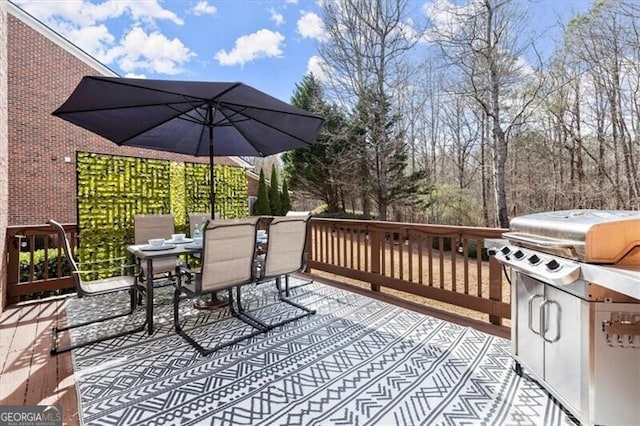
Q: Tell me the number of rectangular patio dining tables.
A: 1